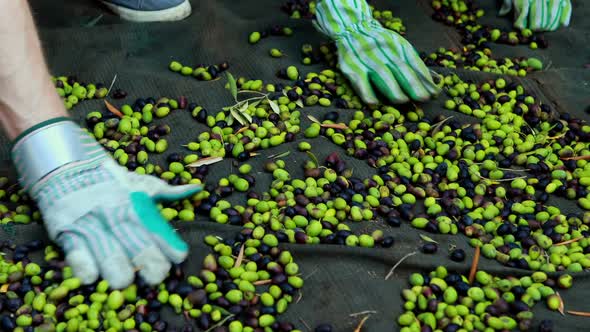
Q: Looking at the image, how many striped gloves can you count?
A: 3